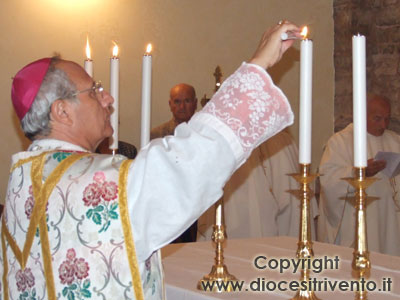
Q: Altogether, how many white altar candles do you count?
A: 5